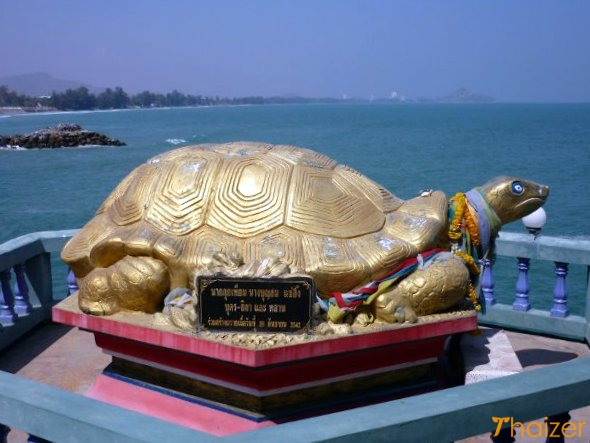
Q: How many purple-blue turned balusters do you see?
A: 6